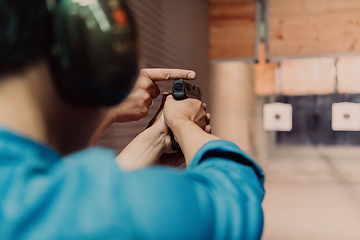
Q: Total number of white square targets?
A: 2